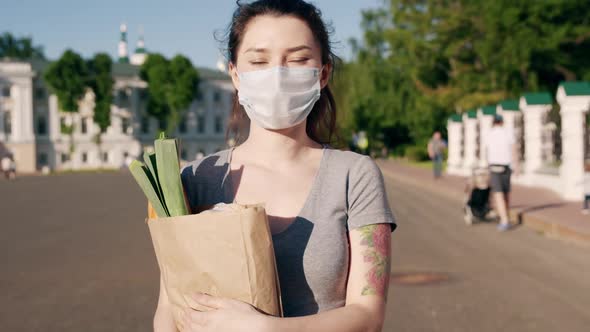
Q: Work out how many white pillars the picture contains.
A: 6